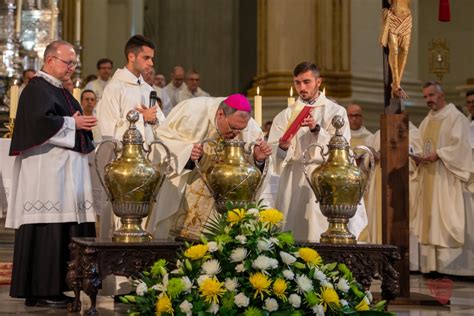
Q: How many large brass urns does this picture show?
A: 3